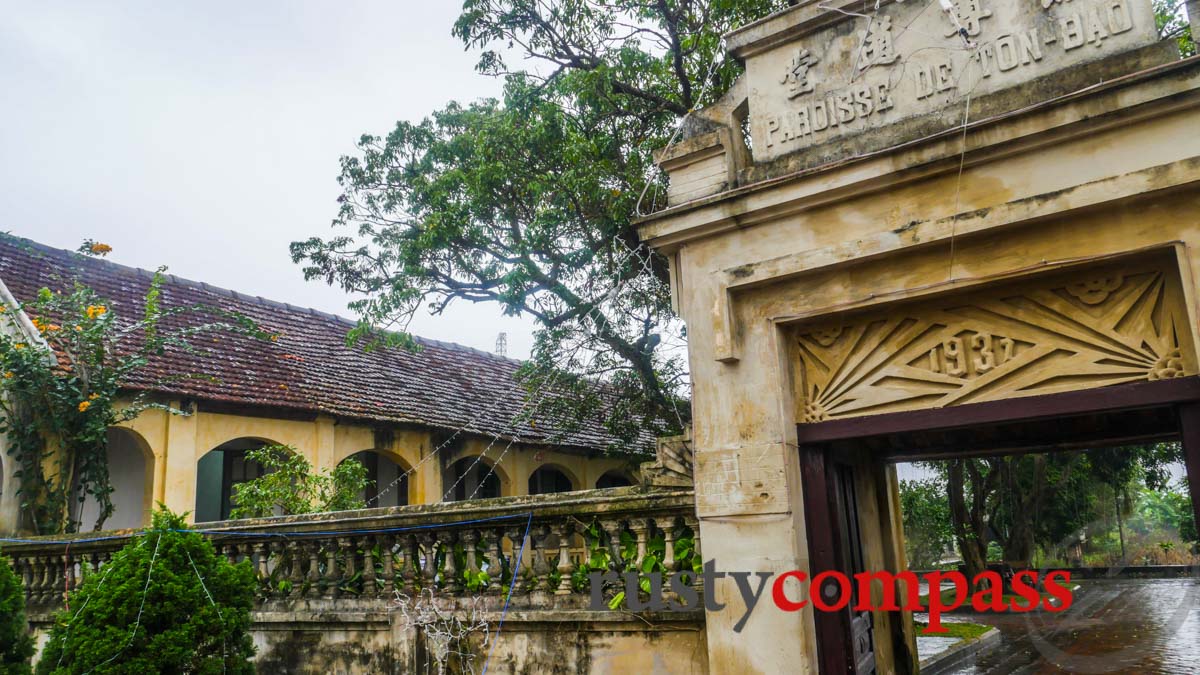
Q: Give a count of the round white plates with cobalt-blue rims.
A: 0